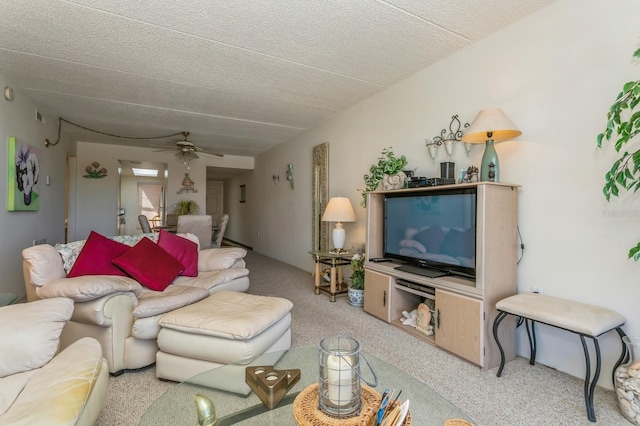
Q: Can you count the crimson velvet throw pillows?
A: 3